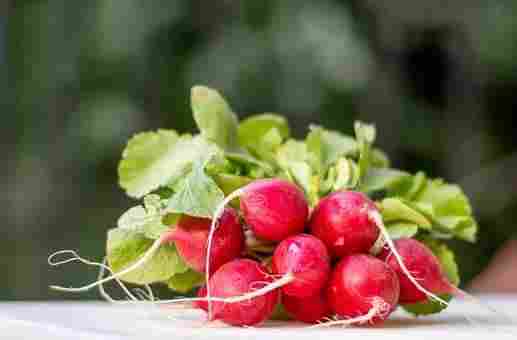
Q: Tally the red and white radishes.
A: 8